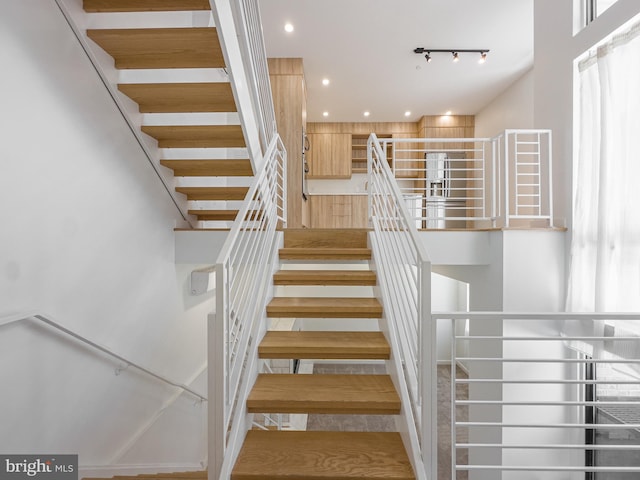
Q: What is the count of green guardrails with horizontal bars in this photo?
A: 0